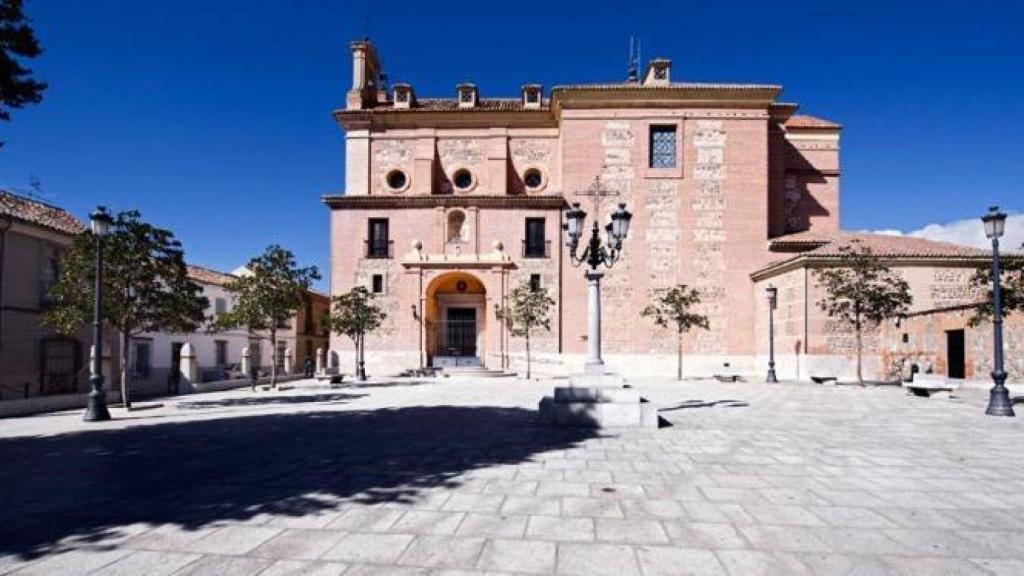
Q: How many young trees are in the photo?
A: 7